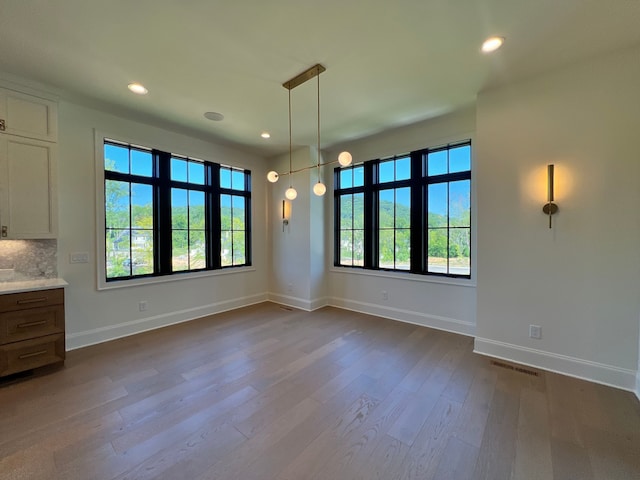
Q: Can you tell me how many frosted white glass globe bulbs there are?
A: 4